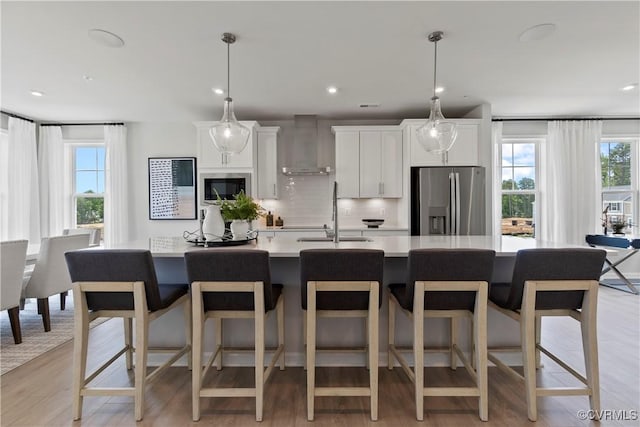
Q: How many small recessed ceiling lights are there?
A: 5